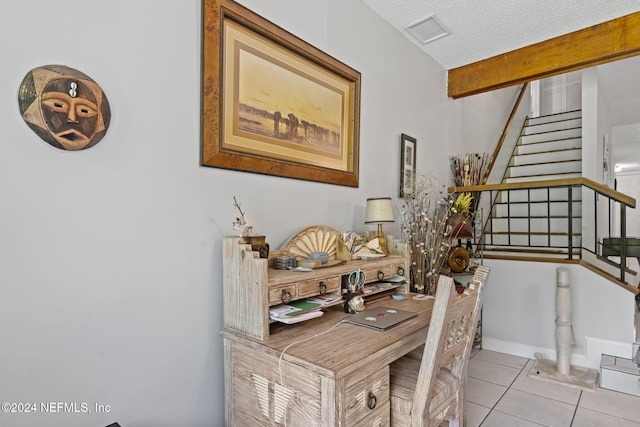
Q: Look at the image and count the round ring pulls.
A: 5